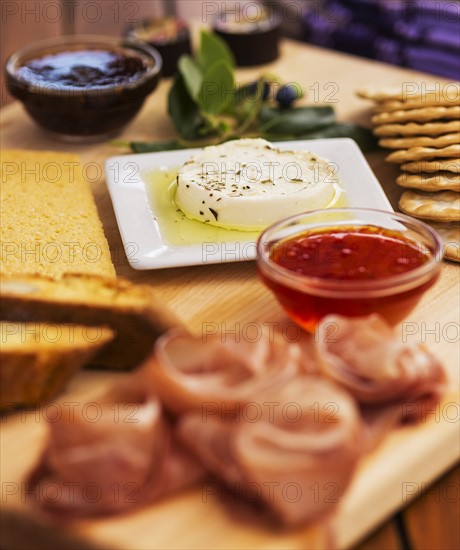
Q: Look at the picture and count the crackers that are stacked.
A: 10